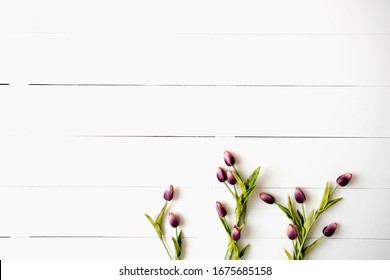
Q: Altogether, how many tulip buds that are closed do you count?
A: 12